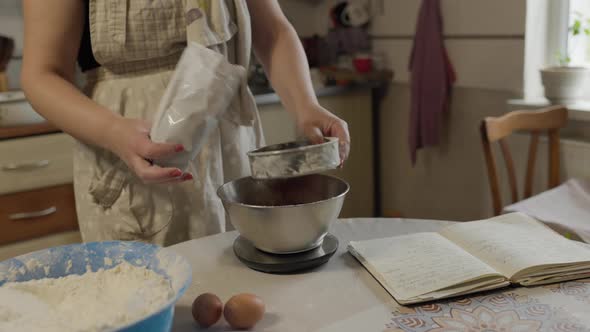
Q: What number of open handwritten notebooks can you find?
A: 1